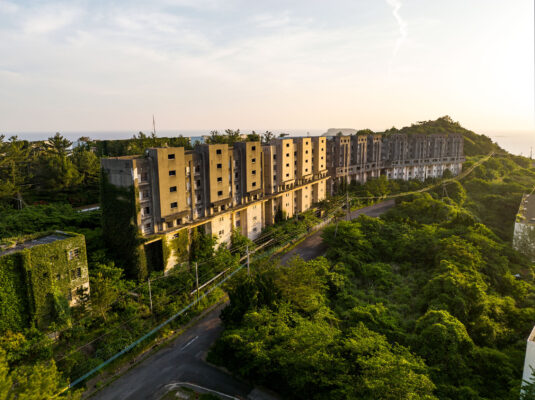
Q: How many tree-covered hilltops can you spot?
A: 1